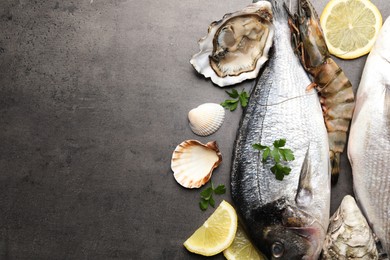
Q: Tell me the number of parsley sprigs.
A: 3